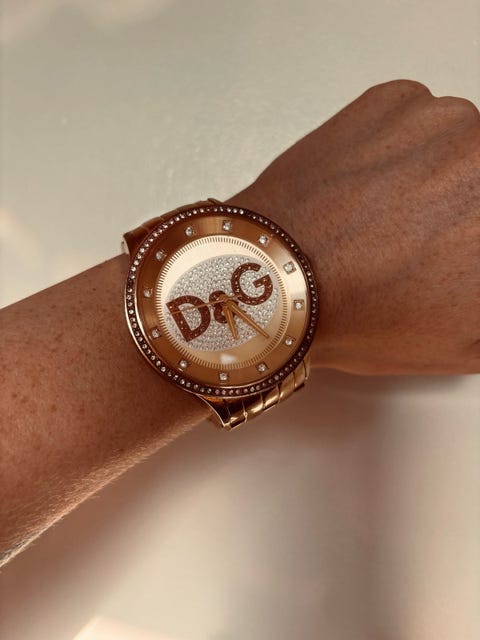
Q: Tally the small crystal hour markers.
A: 12